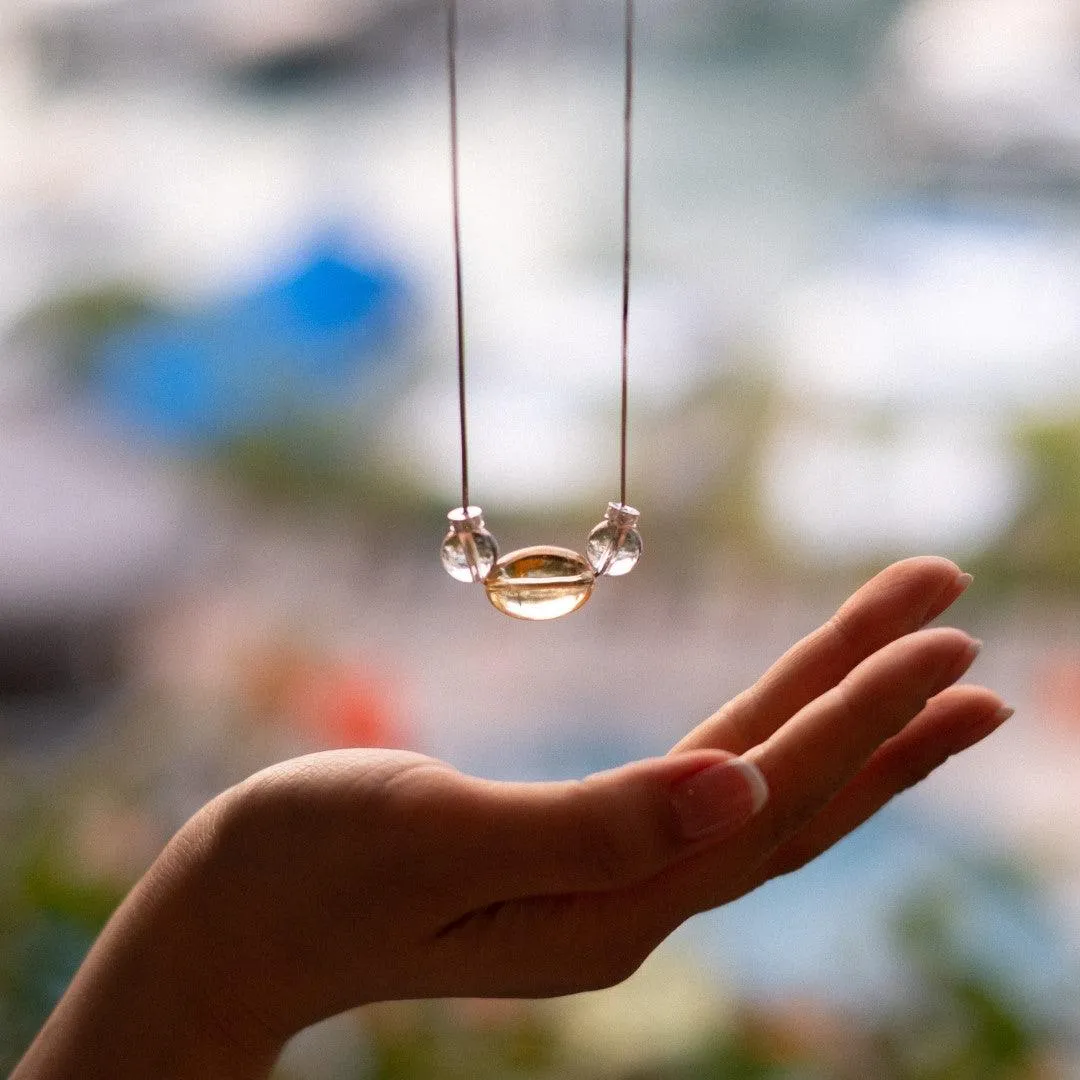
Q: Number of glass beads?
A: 3